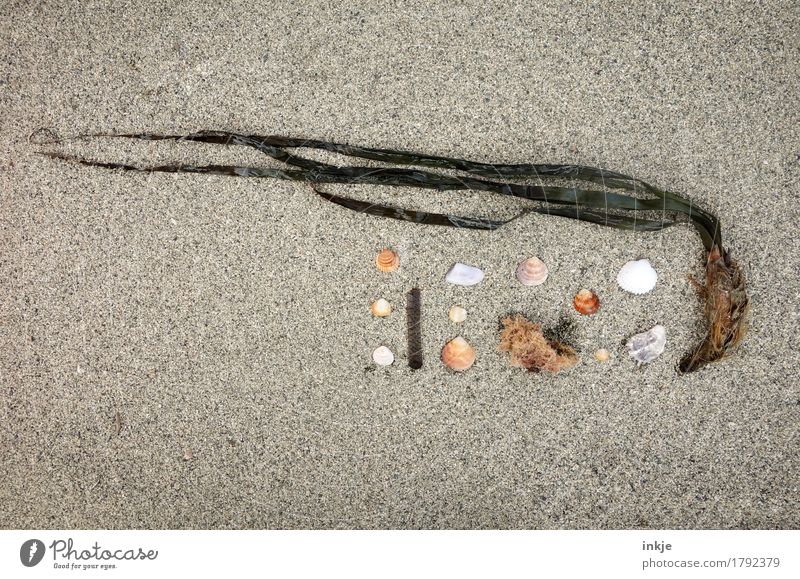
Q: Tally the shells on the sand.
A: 11